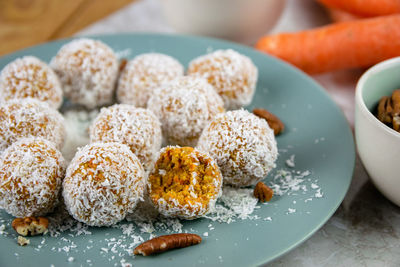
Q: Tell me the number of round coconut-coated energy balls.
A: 11